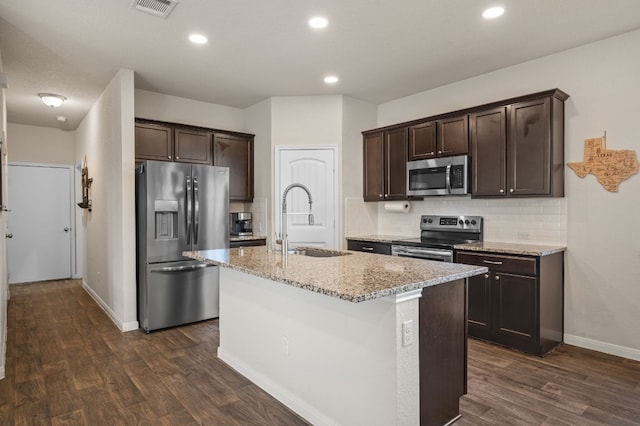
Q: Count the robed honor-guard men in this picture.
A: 0